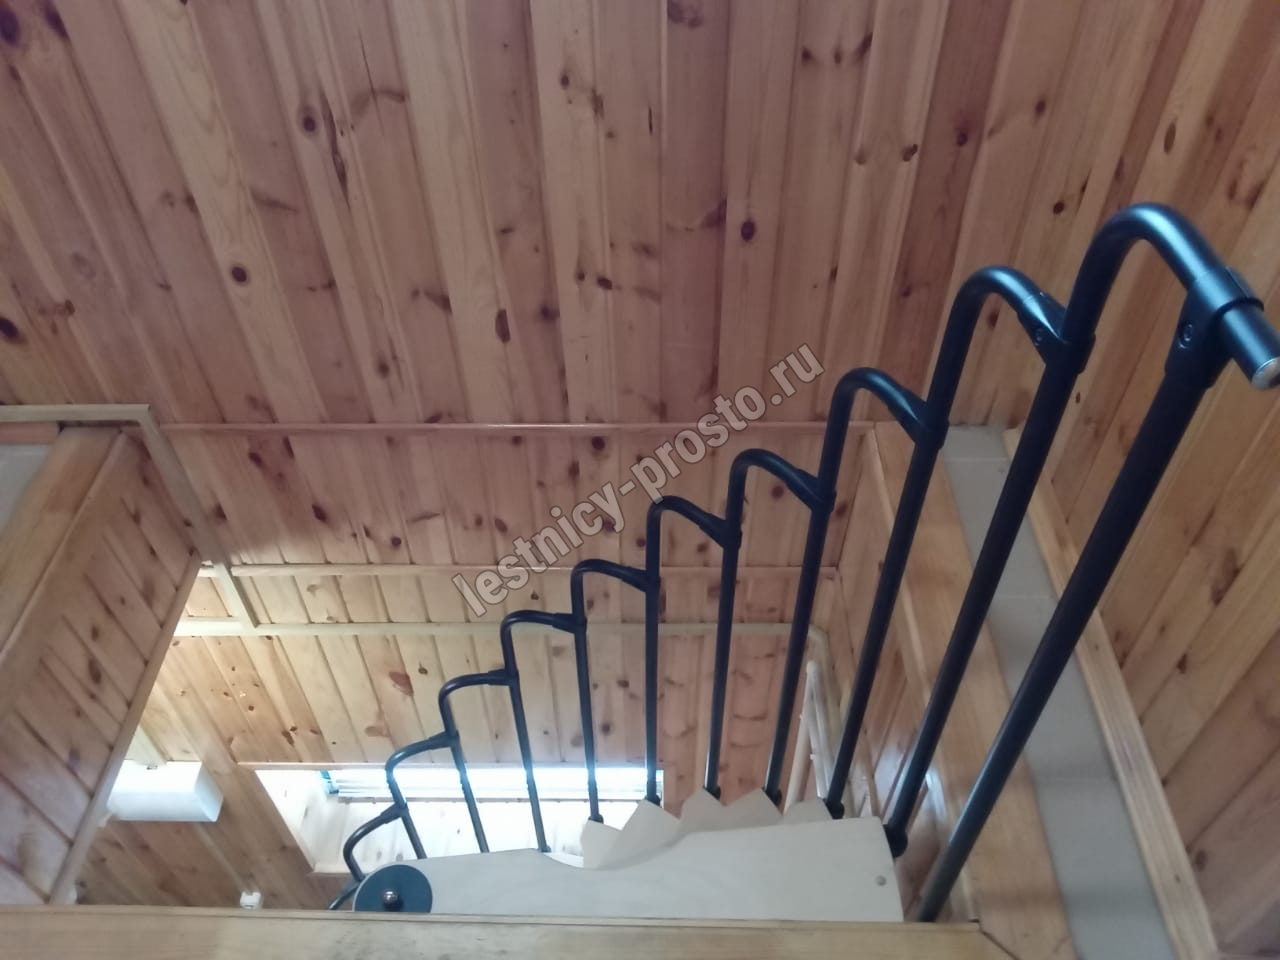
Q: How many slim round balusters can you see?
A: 11